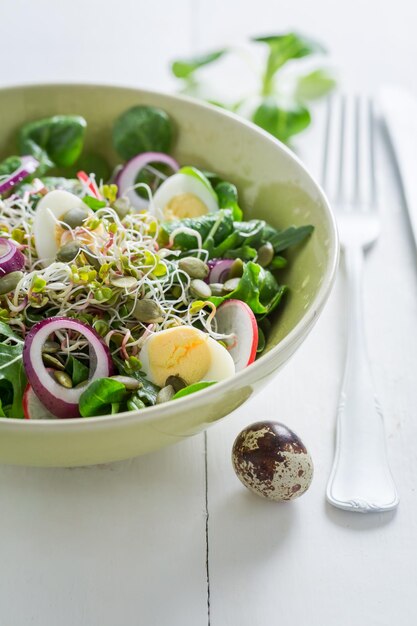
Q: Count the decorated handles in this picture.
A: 1